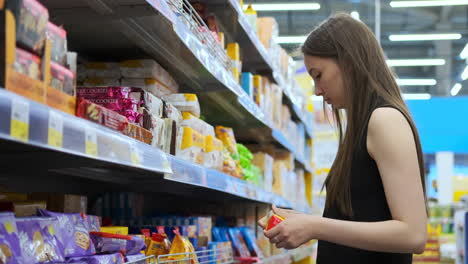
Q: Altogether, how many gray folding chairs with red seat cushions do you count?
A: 0